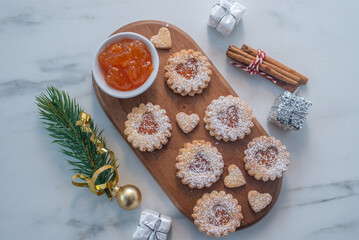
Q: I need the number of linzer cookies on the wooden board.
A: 6